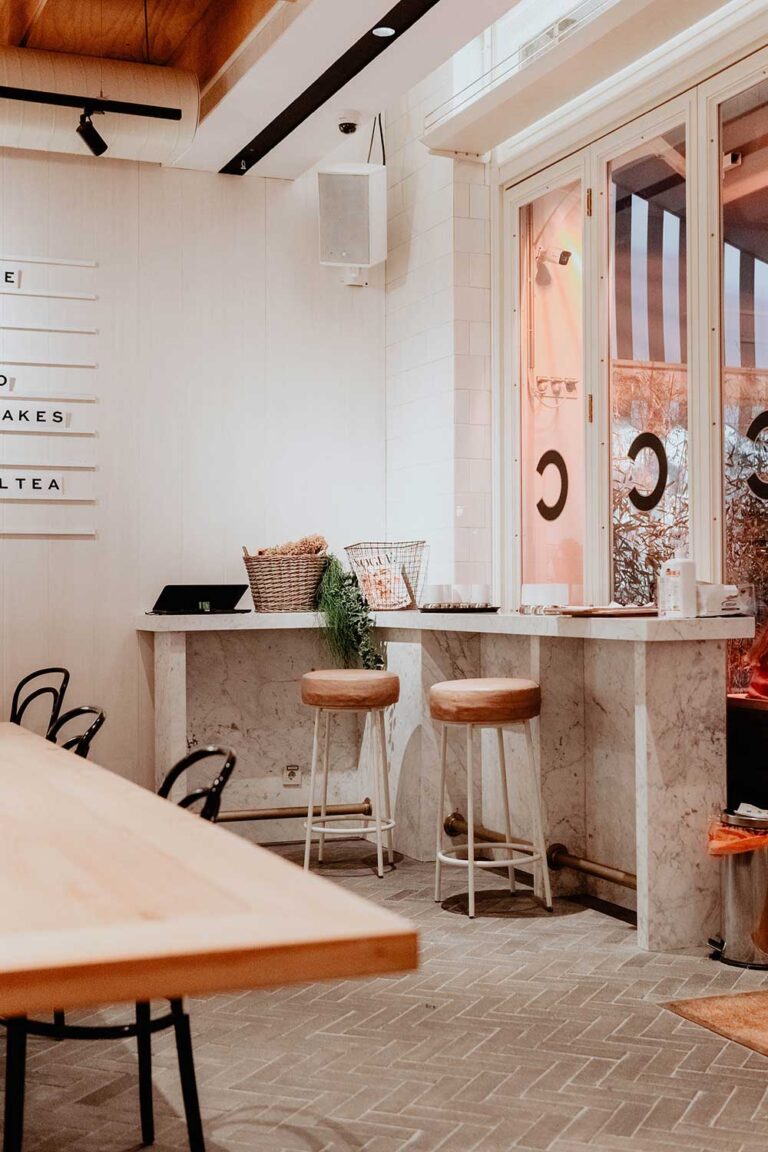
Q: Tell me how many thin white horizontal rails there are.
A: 9